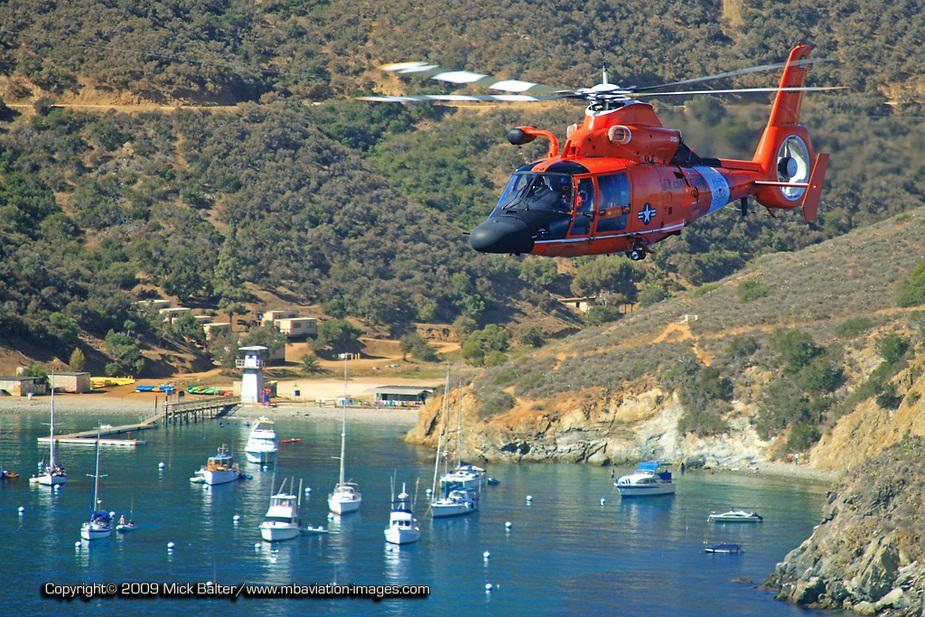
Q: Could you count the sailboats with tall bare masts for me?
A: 5